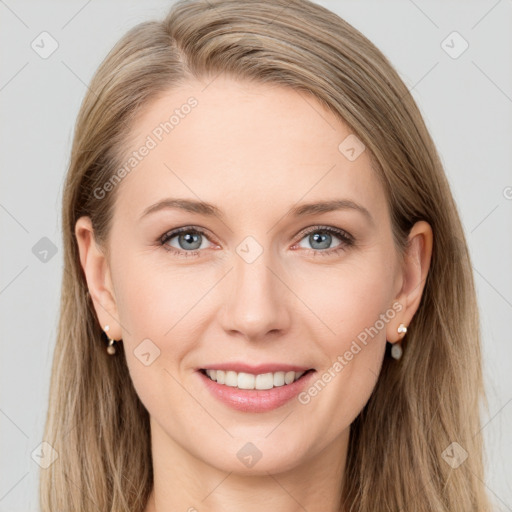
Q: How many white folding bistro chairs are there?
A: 0